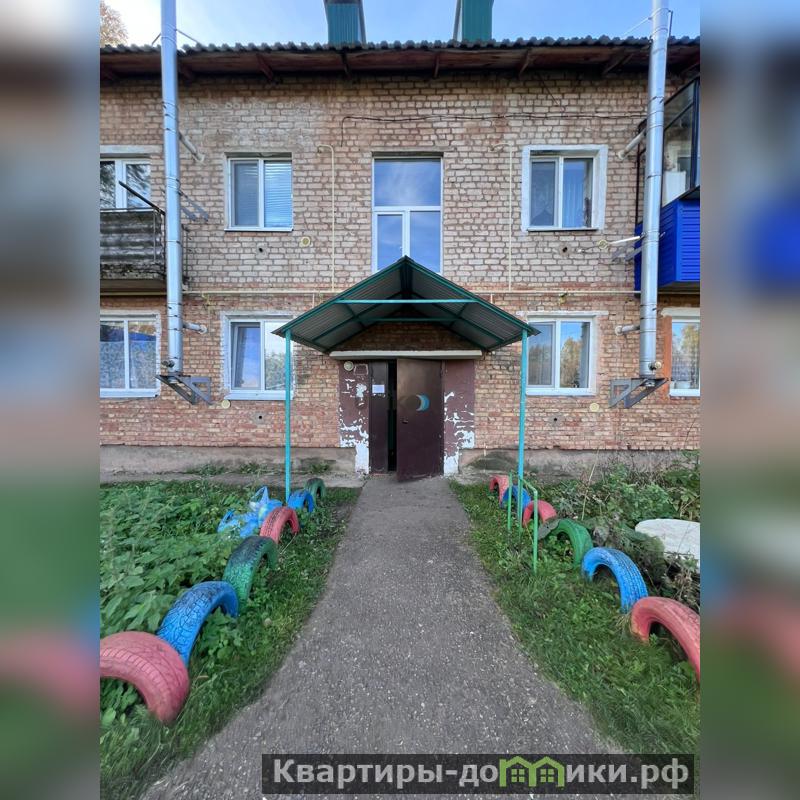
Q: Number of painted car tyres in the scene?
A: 12